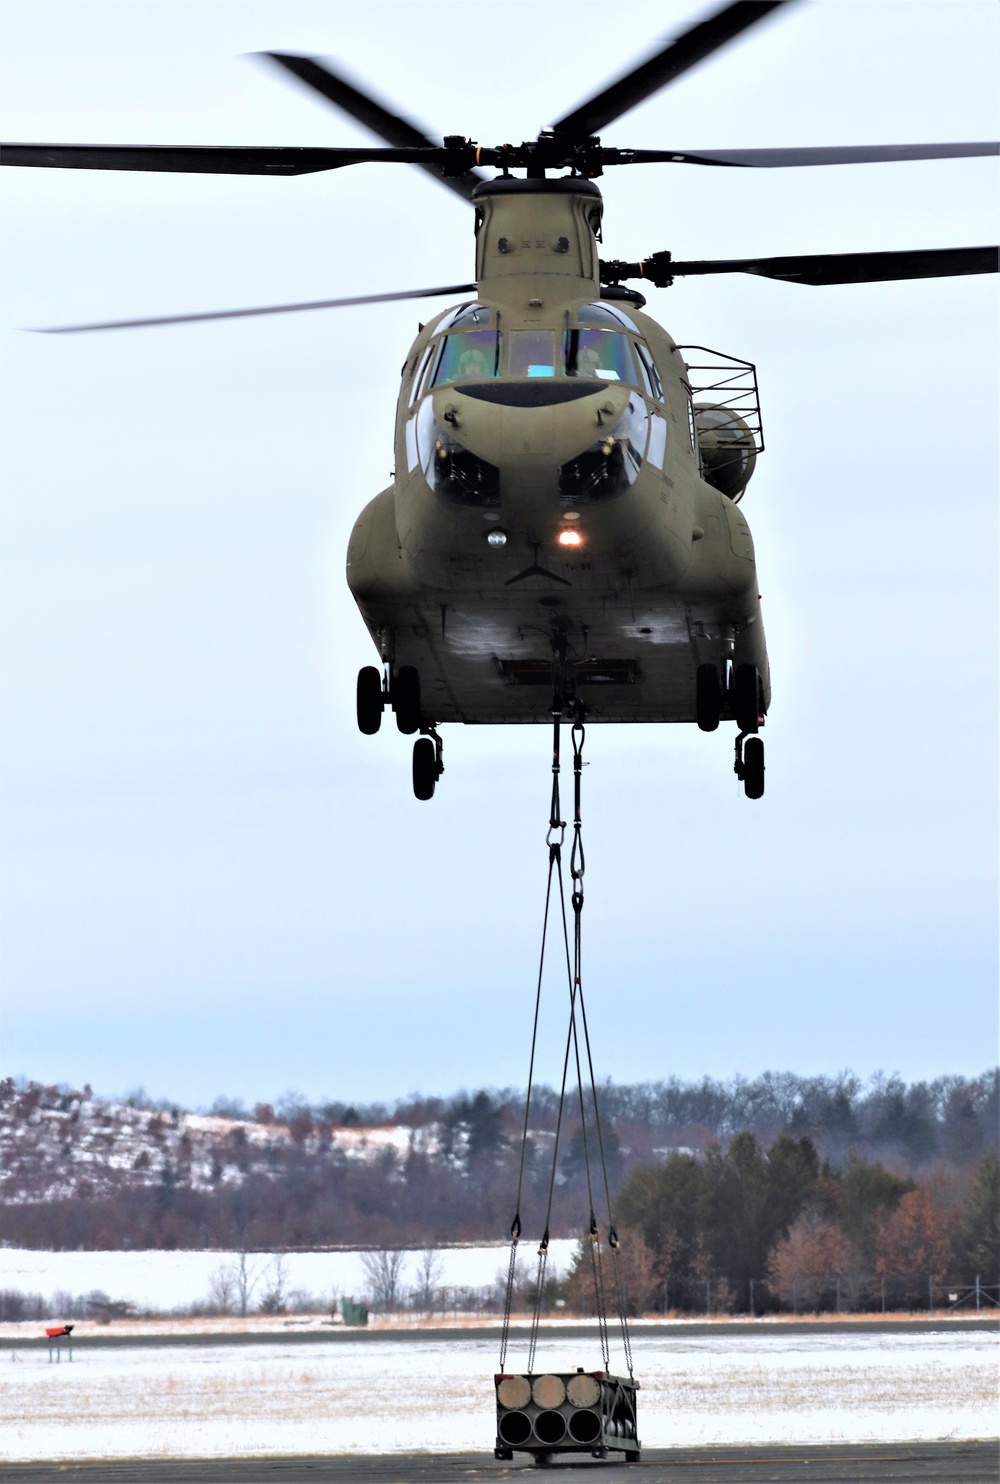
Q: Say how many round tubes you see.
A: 6